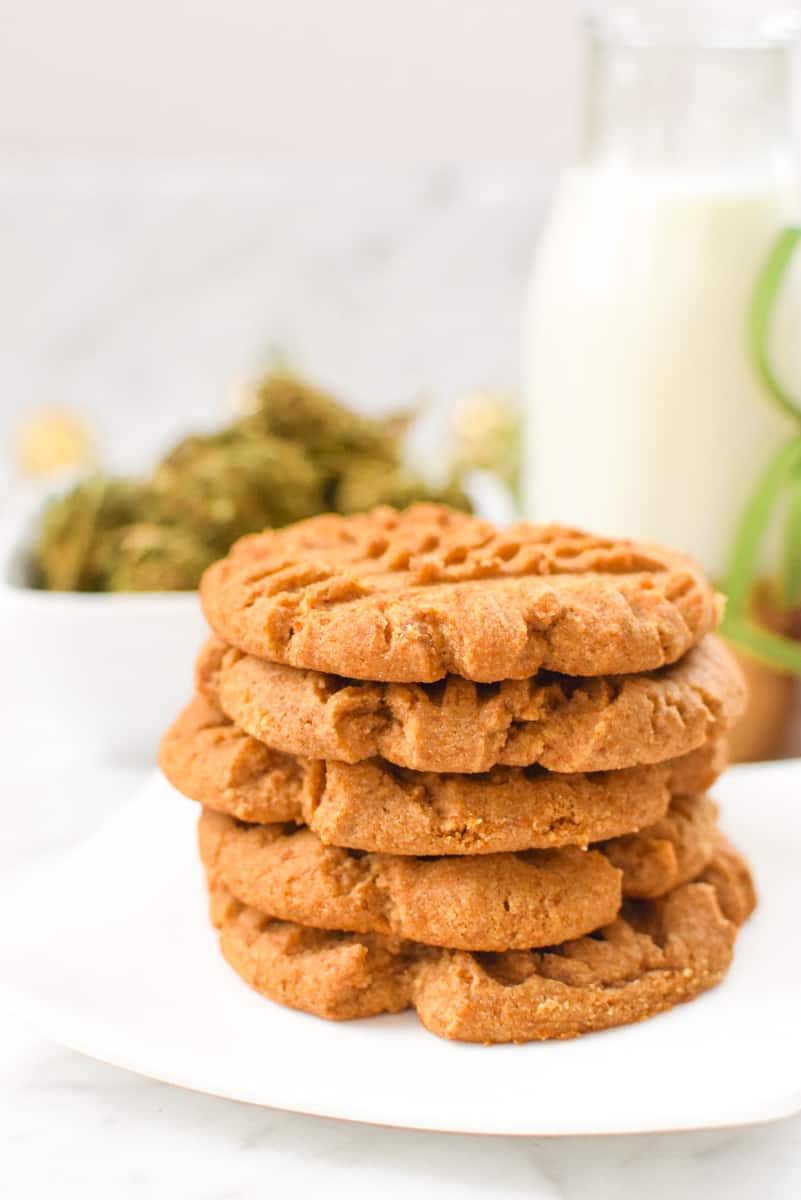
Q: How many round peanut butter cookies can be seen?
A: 5